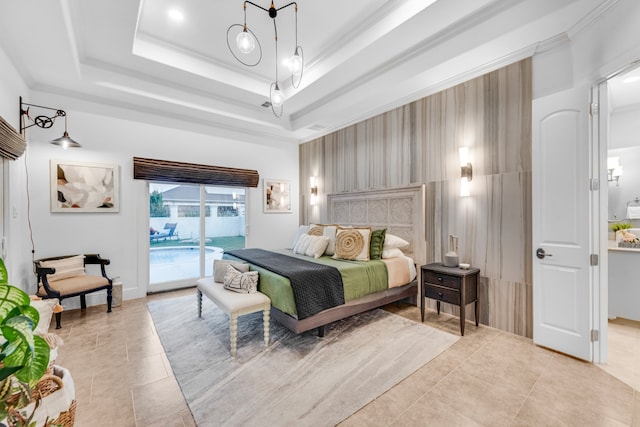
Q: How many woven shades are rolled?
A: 2